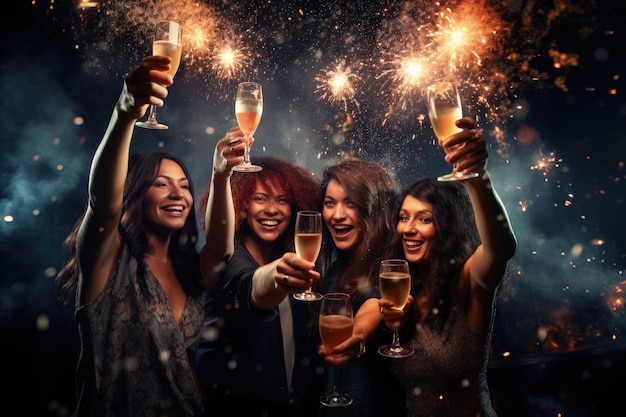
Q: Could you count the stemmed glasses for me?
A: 6